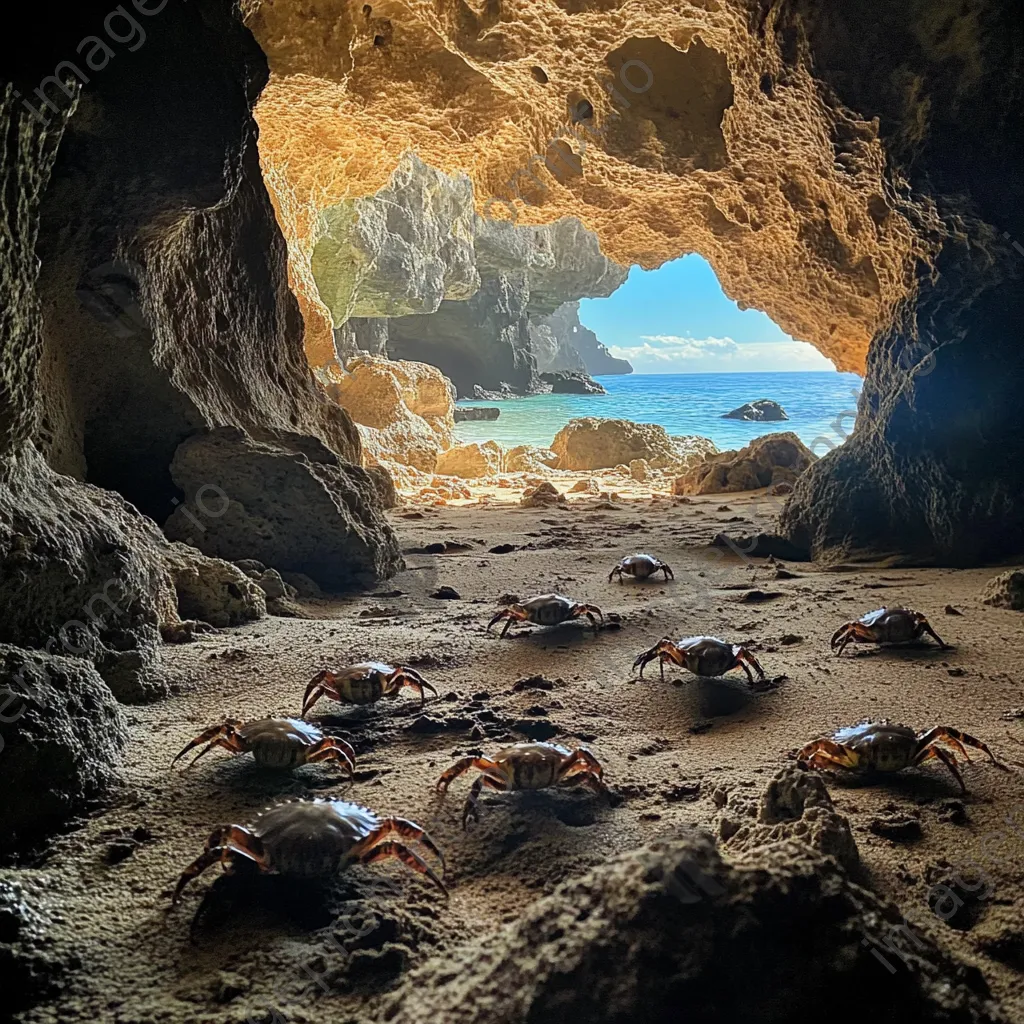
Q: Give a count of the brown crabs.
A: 9